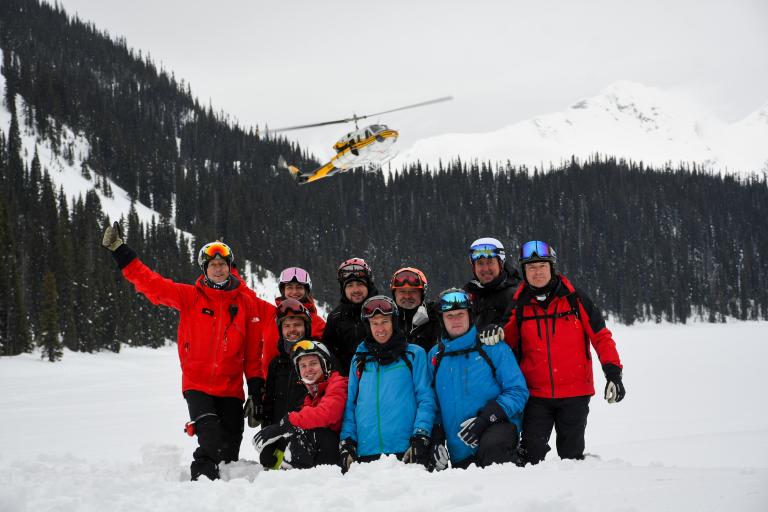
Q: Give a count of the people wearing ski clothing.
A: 10